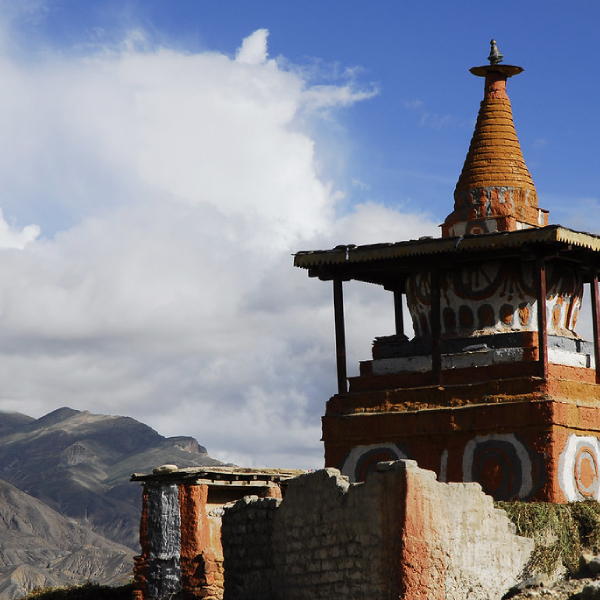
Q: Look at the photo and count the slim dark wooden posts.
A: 5